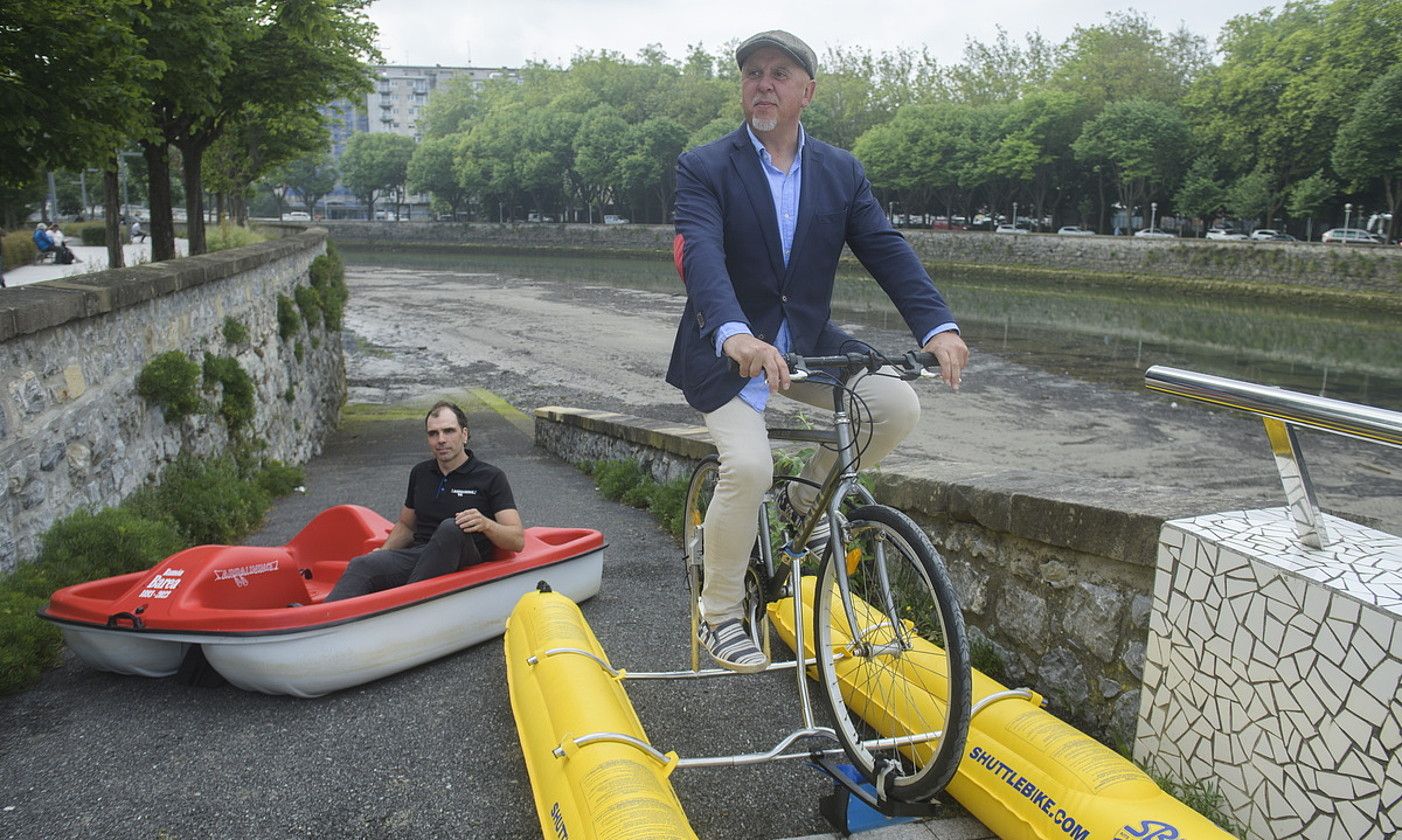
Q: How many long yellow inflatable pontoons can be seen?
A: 2